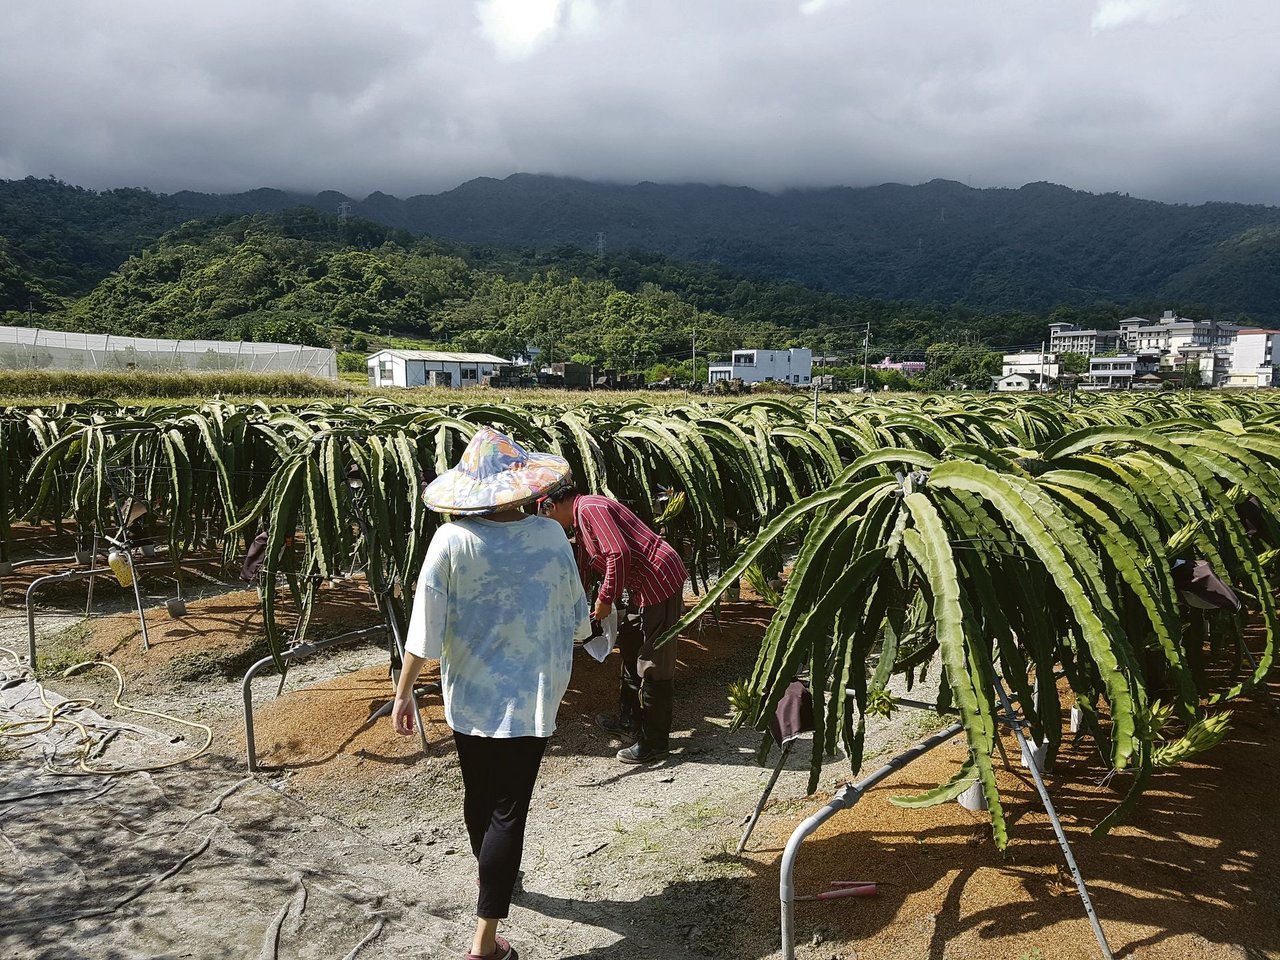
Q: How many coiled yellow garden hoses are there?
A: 1